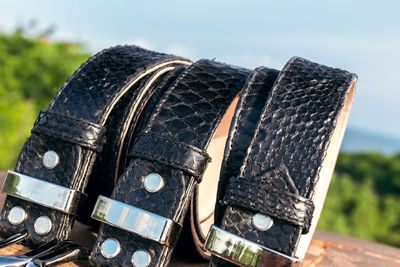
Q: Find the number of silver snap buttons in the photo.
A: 7